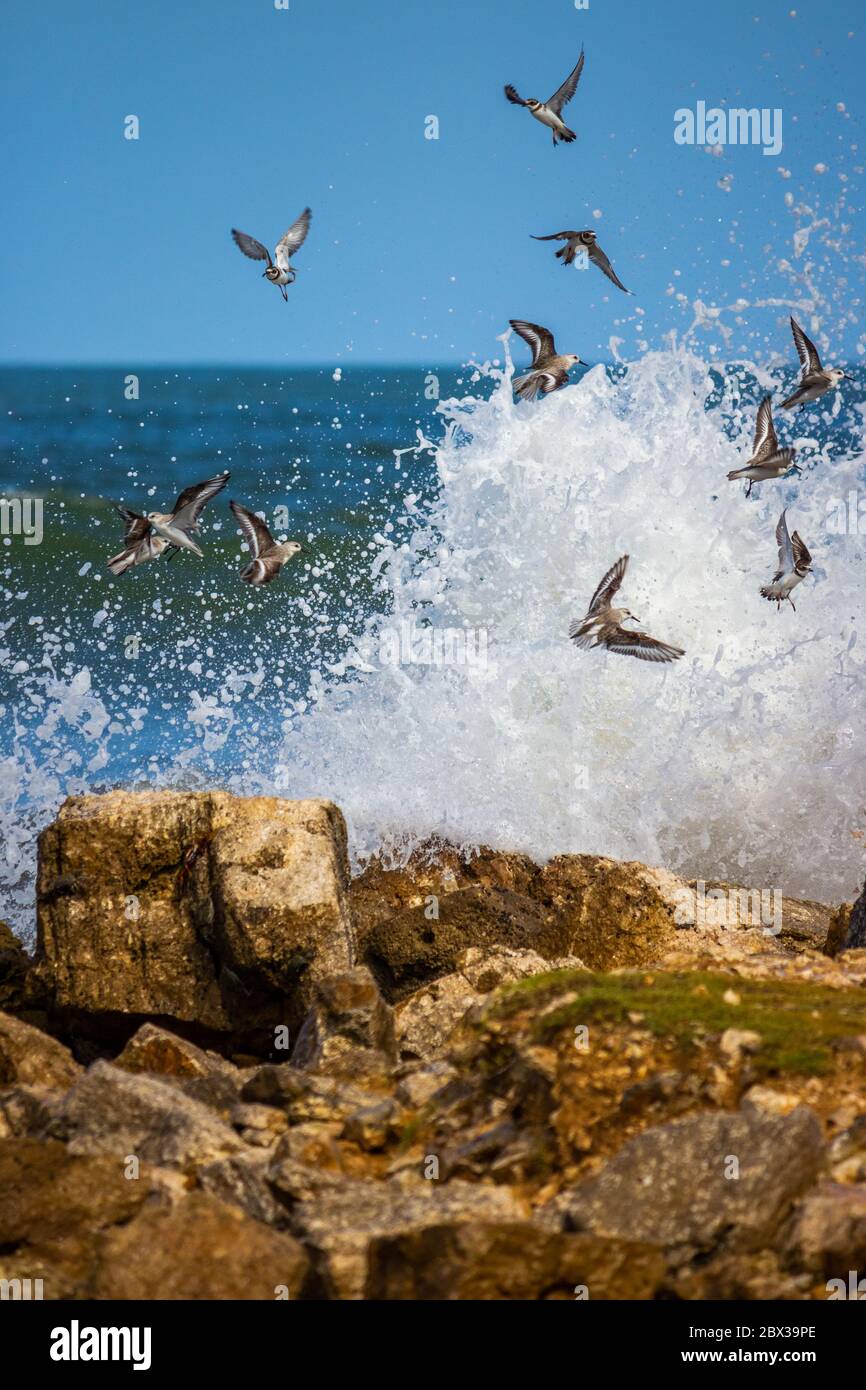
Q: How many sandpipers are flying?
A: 11